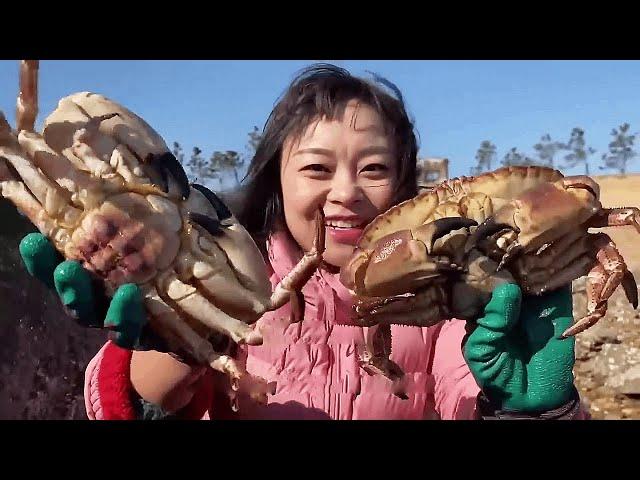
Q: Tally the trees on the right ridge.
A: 5